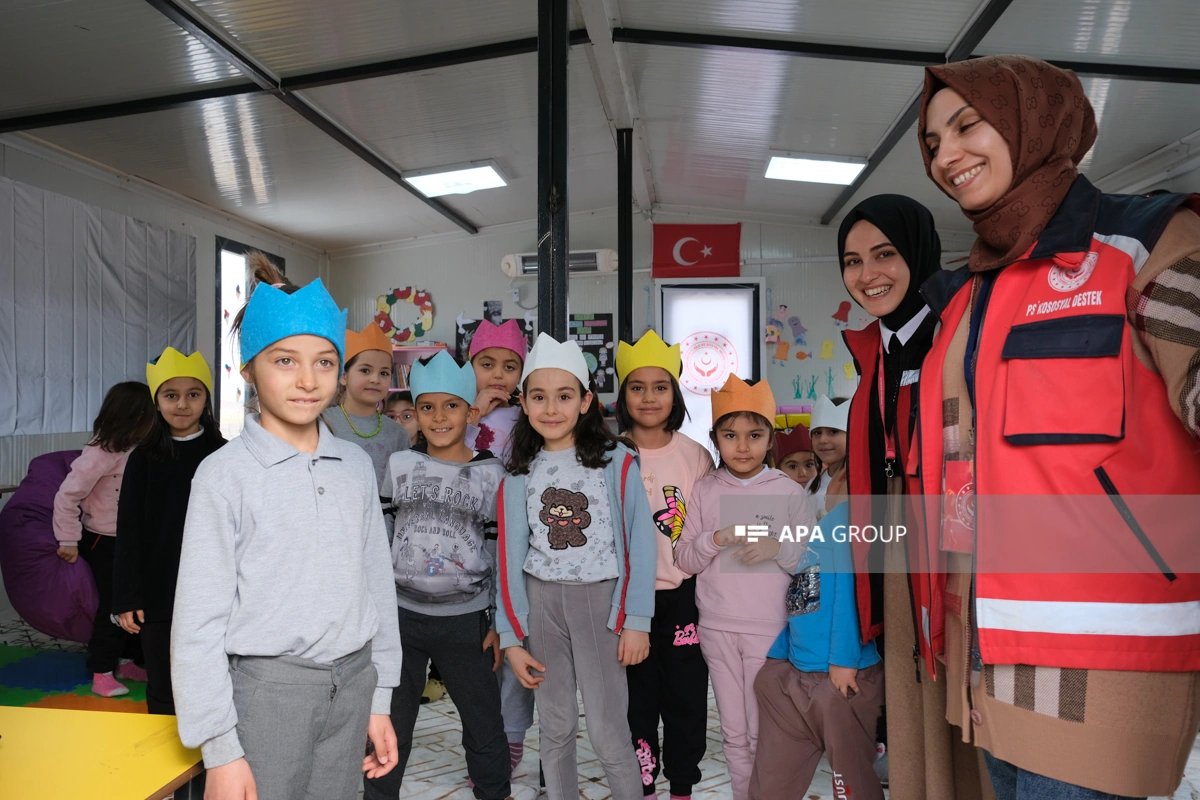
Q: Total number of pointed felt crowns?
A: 10